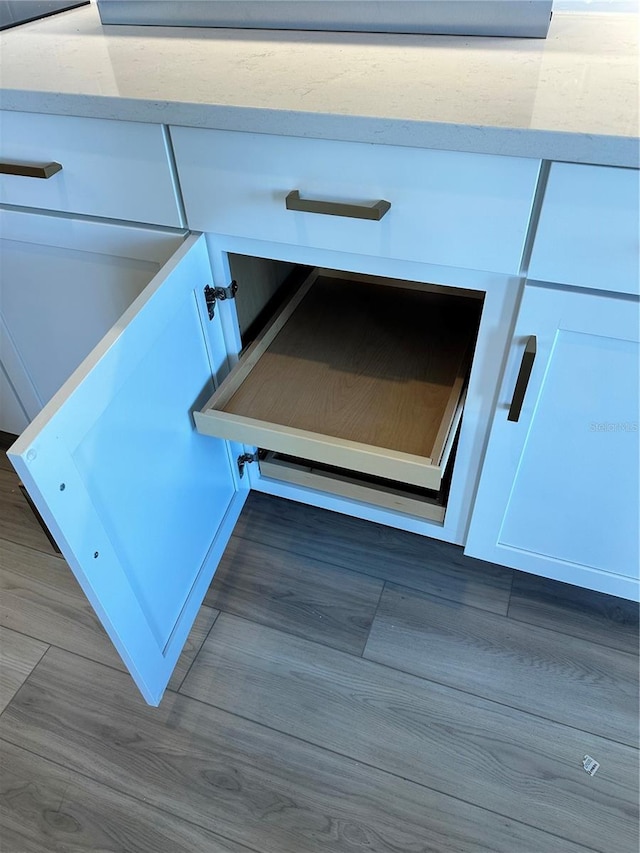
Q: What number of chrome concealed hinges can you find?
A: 2